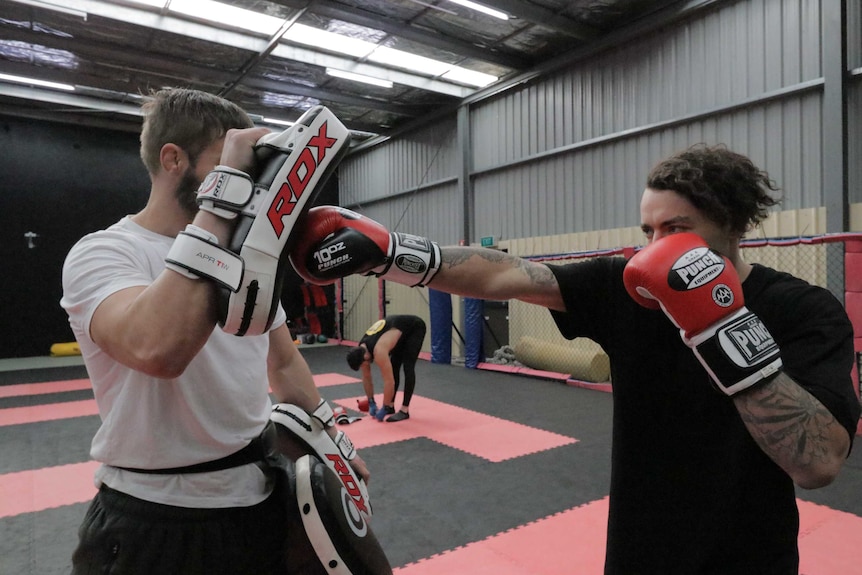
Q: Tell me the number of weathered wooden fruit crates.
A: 0